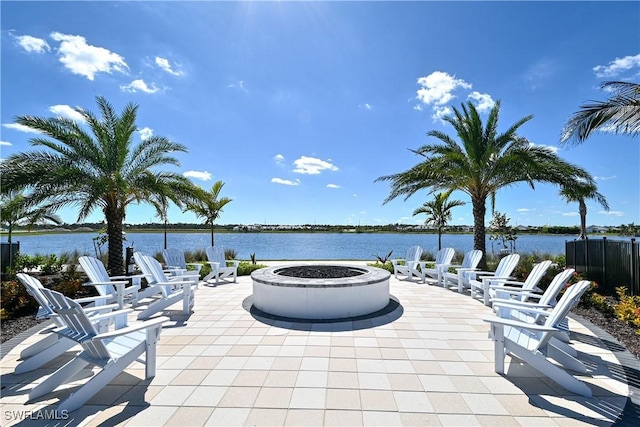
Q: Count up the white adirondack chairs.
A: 14